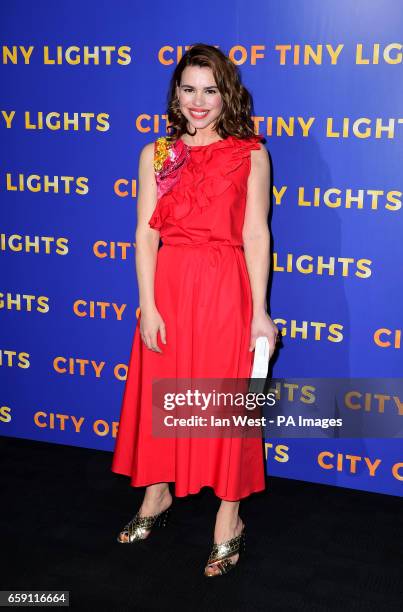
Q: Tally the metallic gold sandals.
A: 2